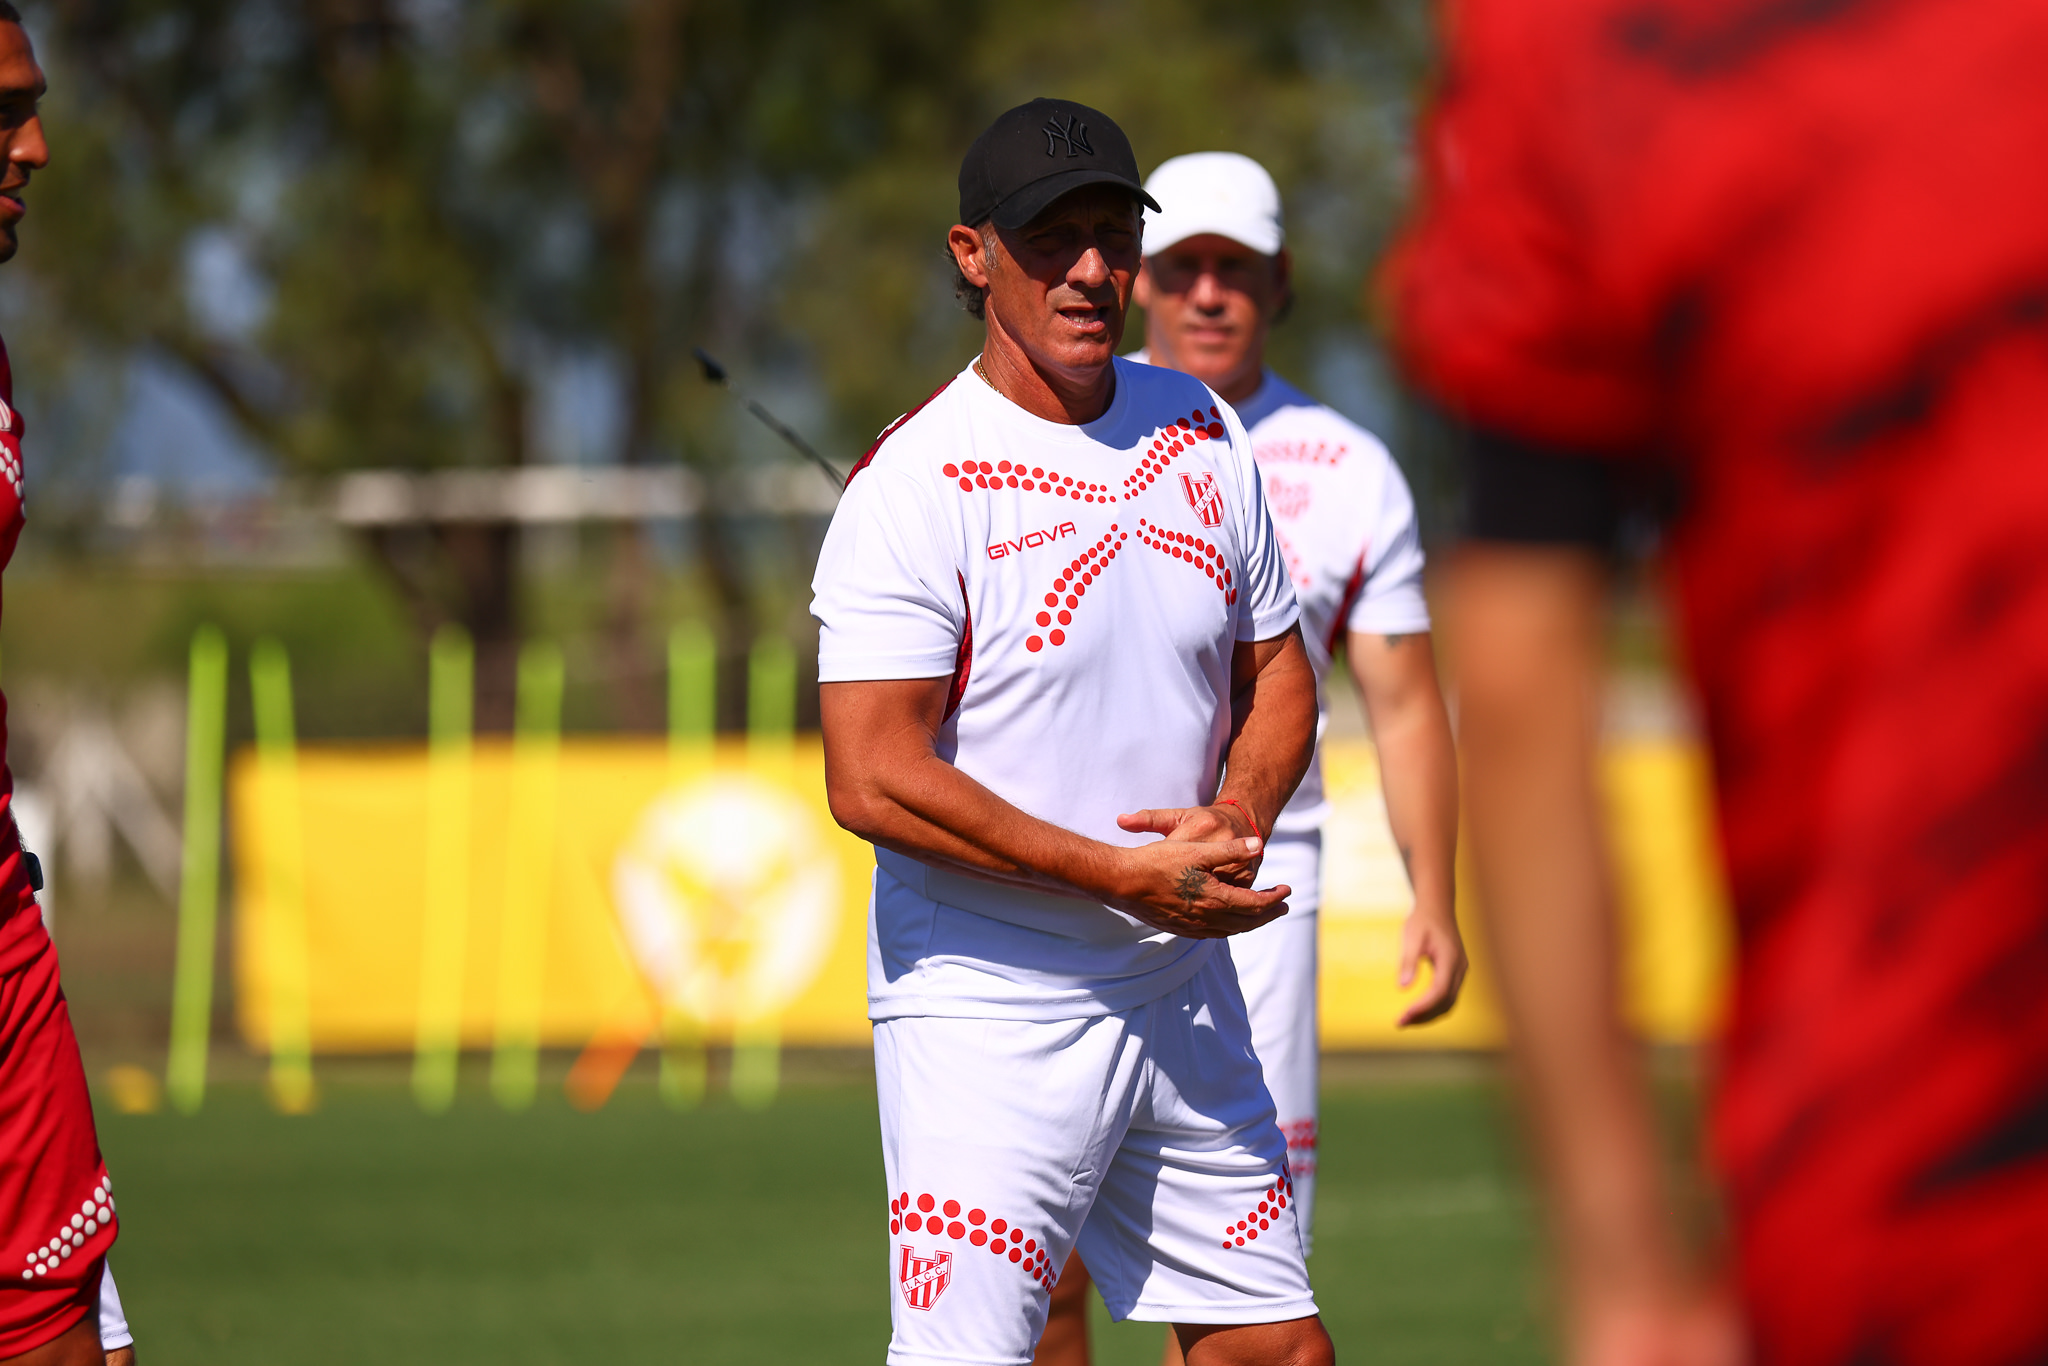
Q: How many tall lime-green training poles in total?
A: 6